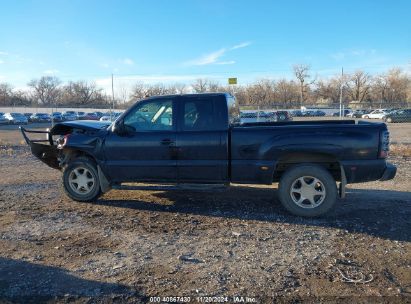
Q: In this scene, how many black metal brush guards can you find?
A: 1